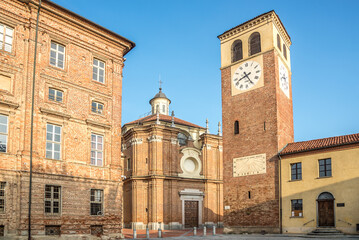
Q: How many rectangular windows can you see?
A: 14